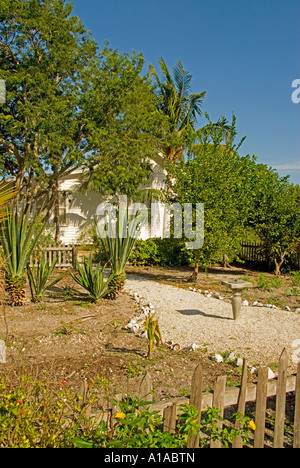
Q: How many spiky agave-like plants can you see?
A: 4